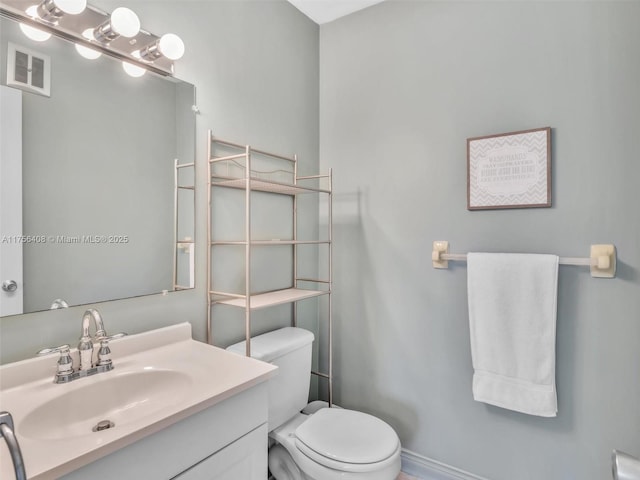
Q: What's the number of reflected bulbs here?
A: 3